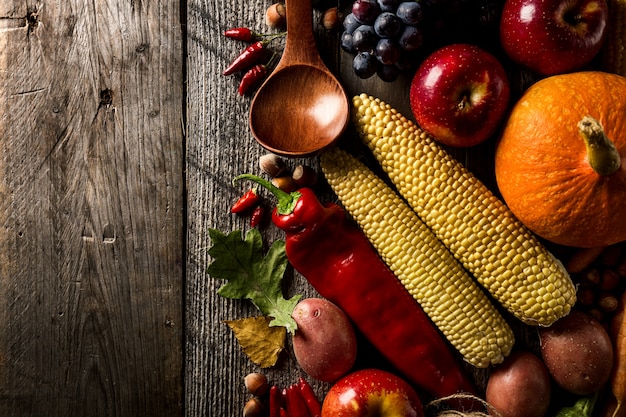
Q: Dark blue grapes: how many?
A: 11